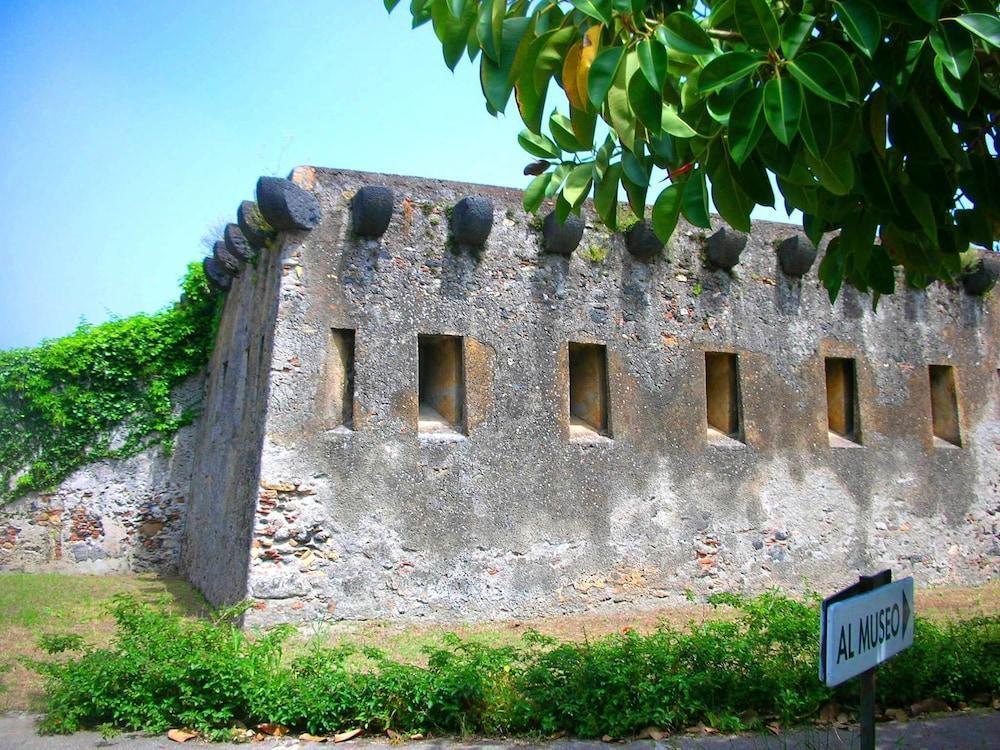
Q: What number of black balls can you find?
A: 12